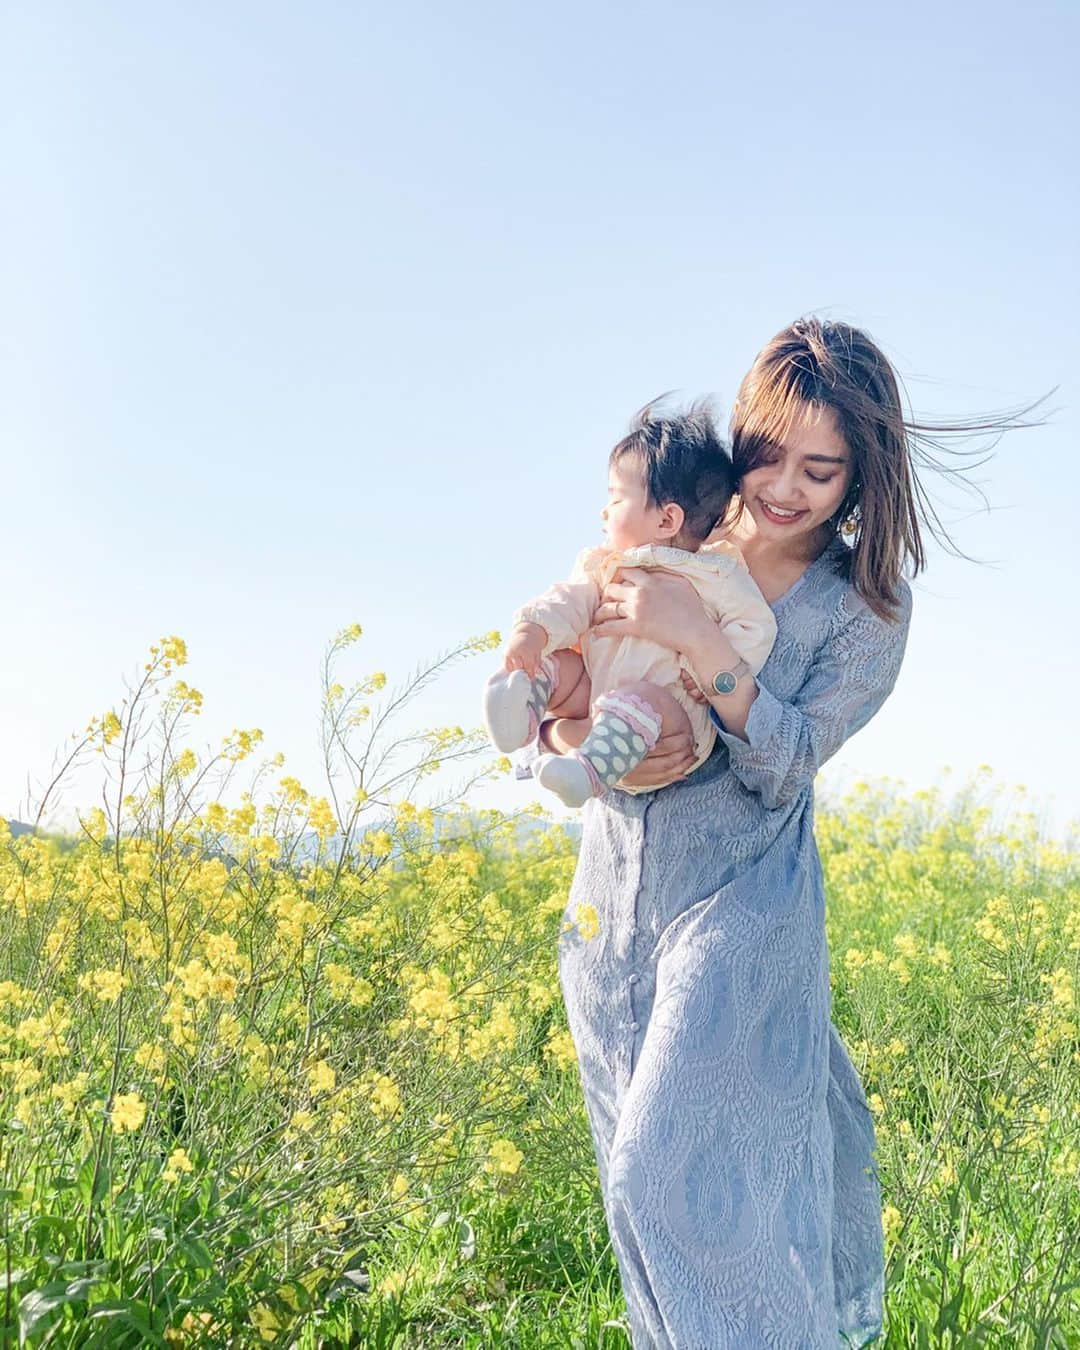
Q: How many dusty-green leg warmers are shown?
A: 2